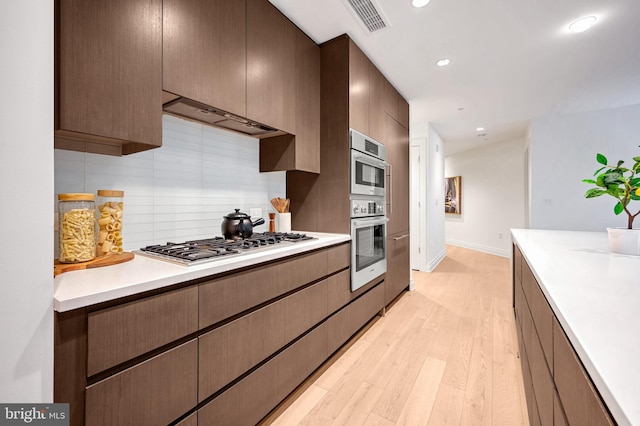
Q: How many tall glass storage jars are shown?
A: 2